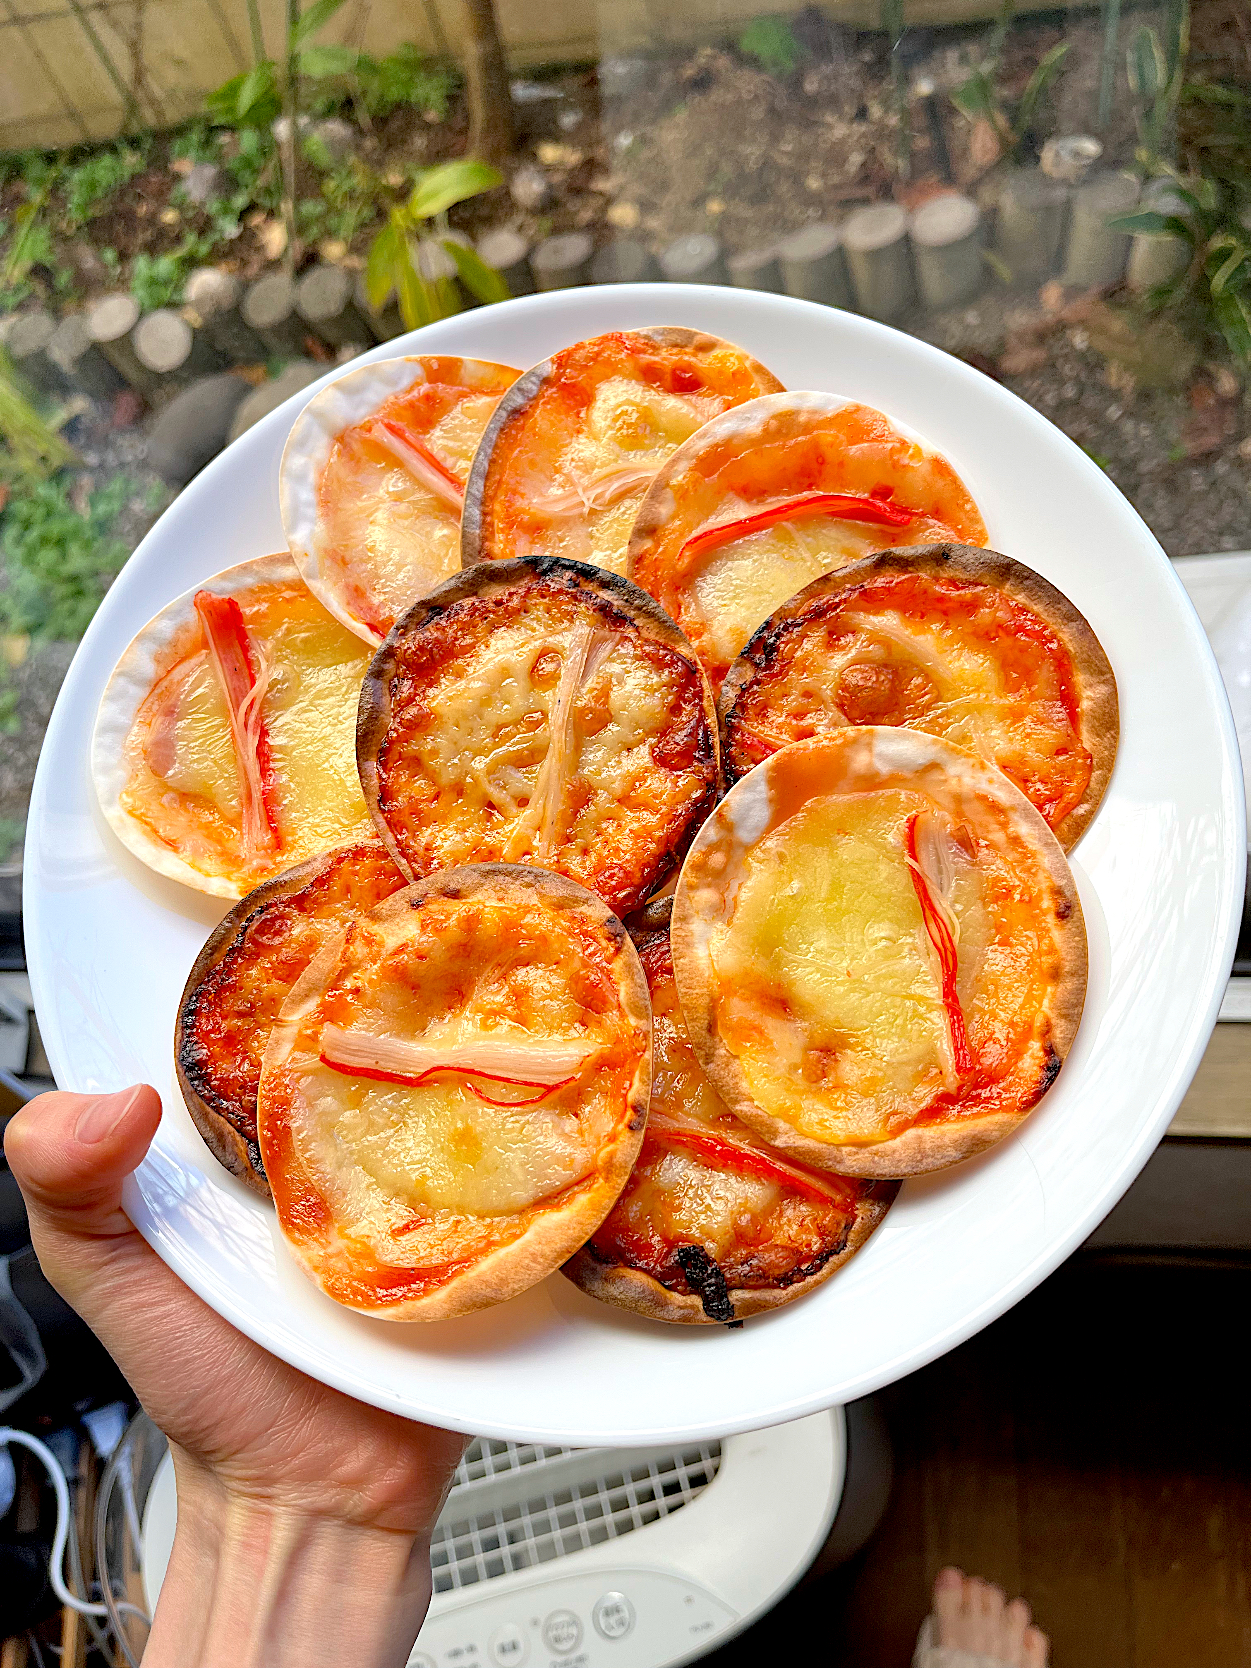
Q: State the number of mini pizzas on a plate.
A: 10